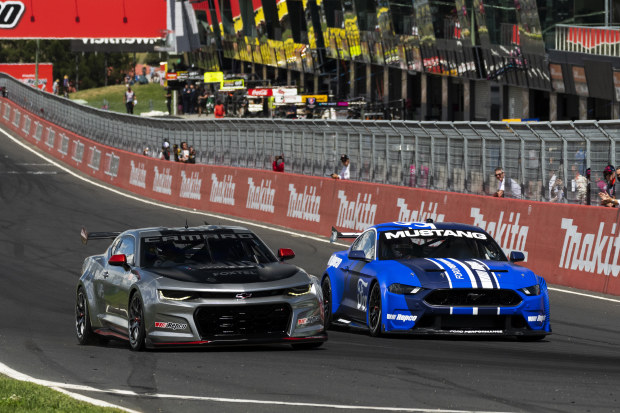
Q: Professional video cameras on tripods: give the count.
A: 0